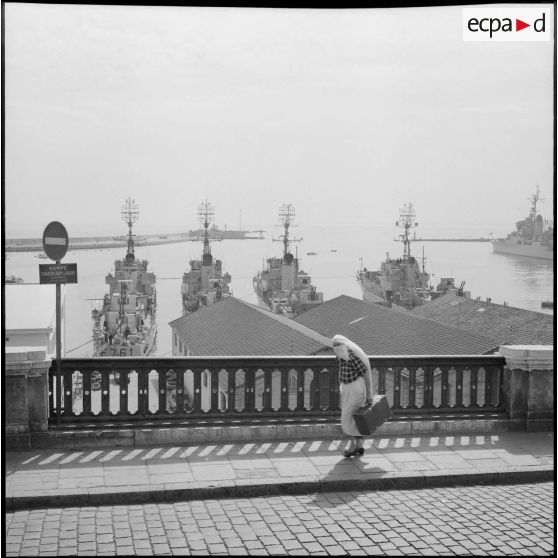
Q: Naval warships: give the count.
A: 5